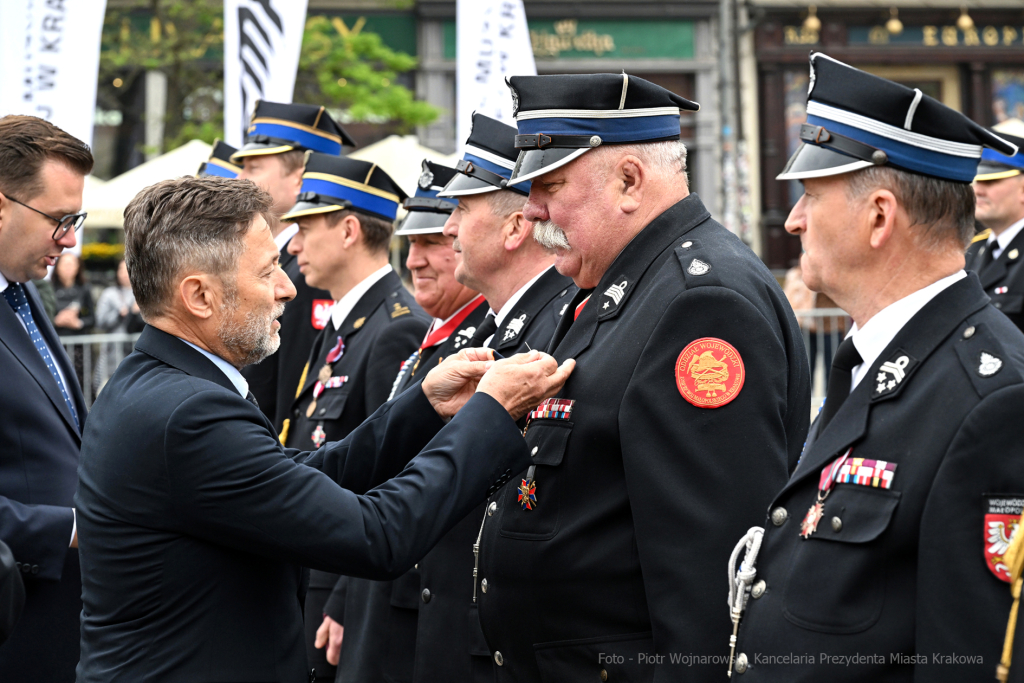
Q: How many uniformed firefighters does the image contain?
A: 8